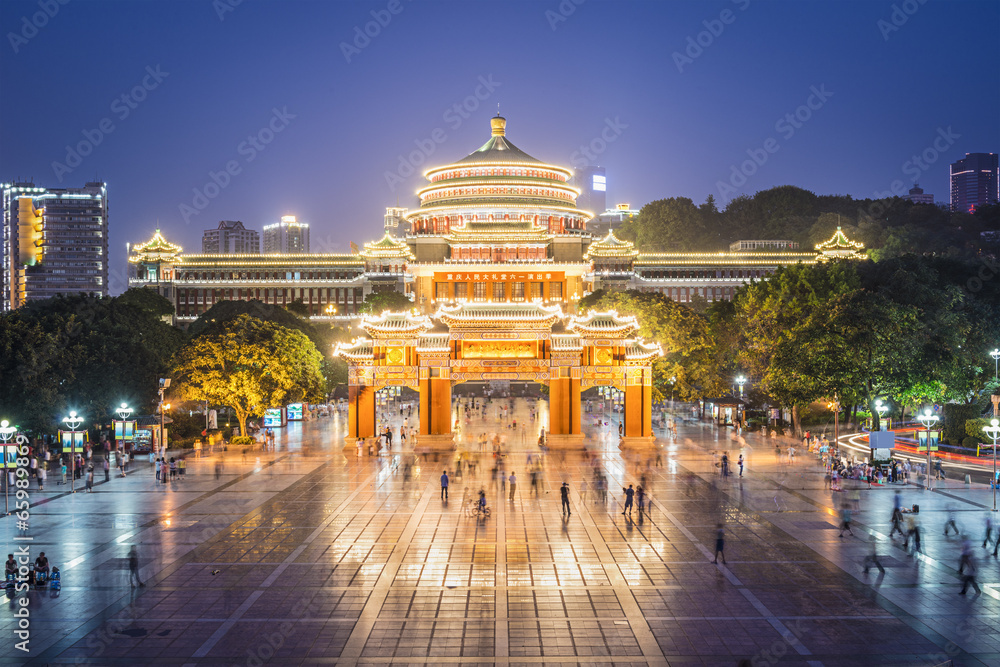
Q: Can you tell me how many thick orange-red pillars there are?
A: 4